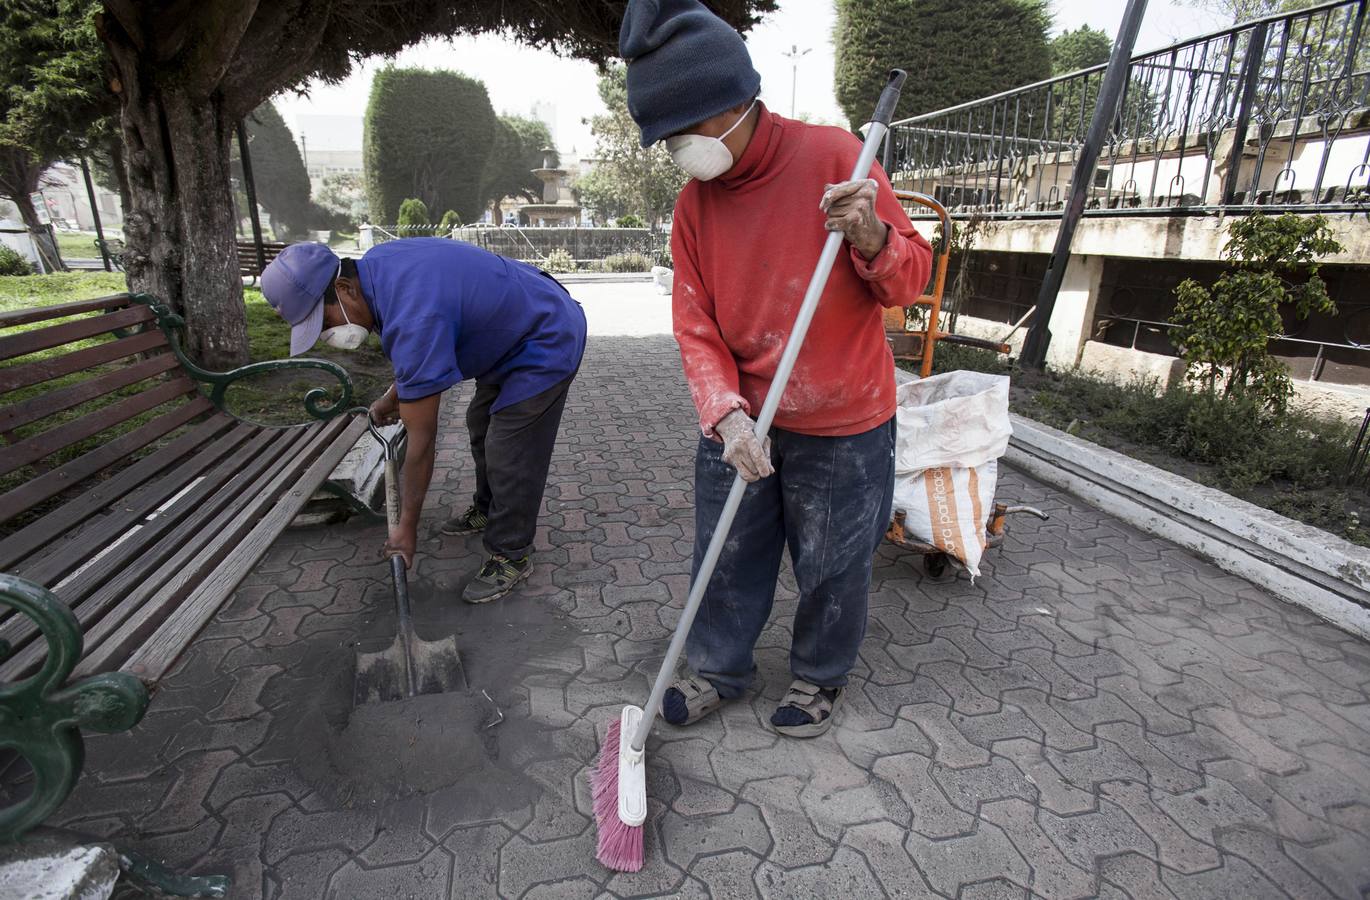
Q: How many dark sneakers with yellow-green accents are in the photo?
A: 2